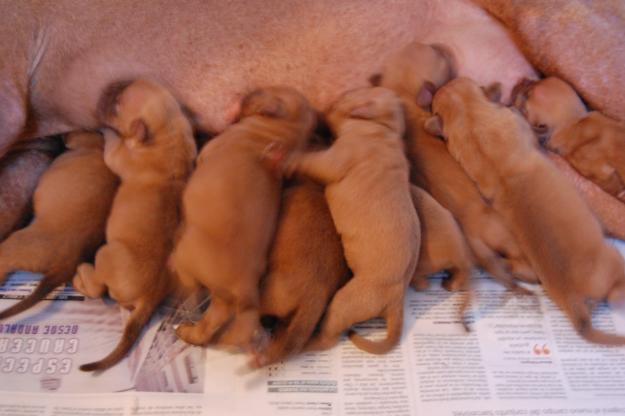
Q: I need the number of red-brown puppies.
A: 9